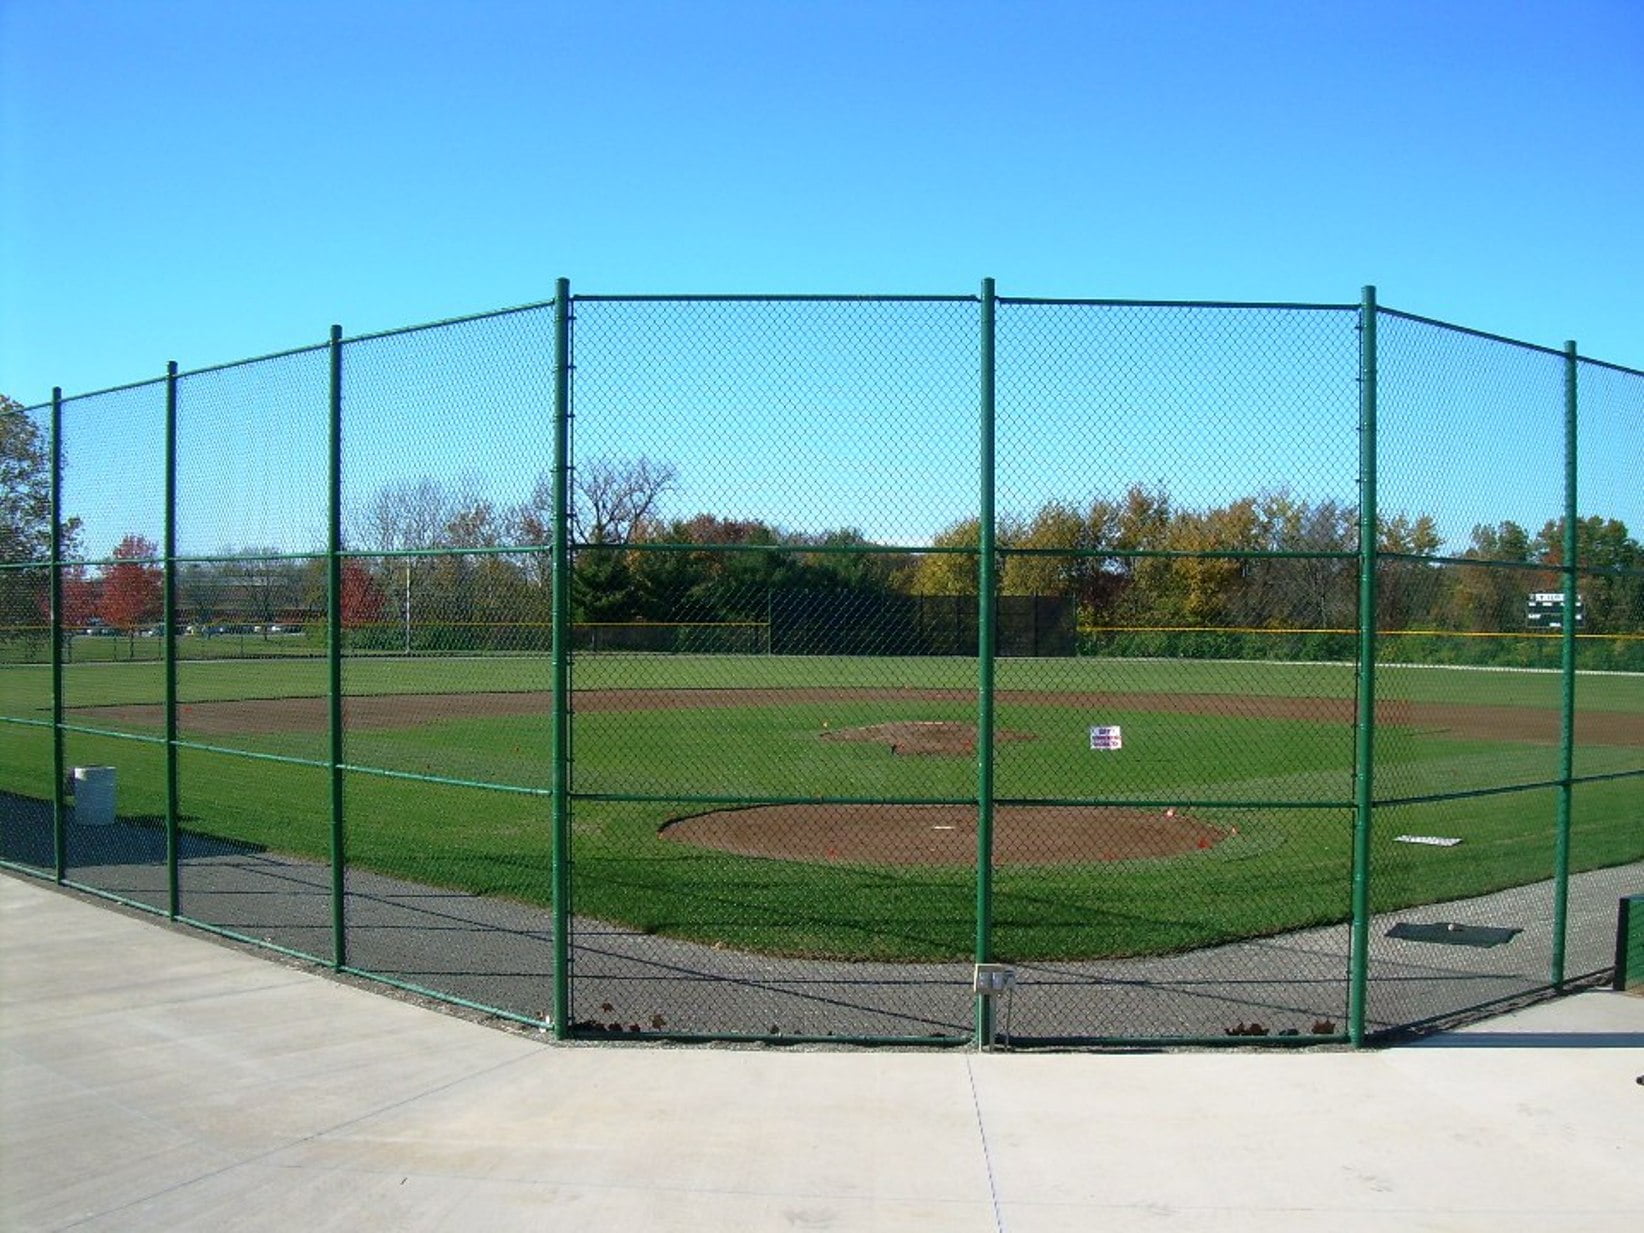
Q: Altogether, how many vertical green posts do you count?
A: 7